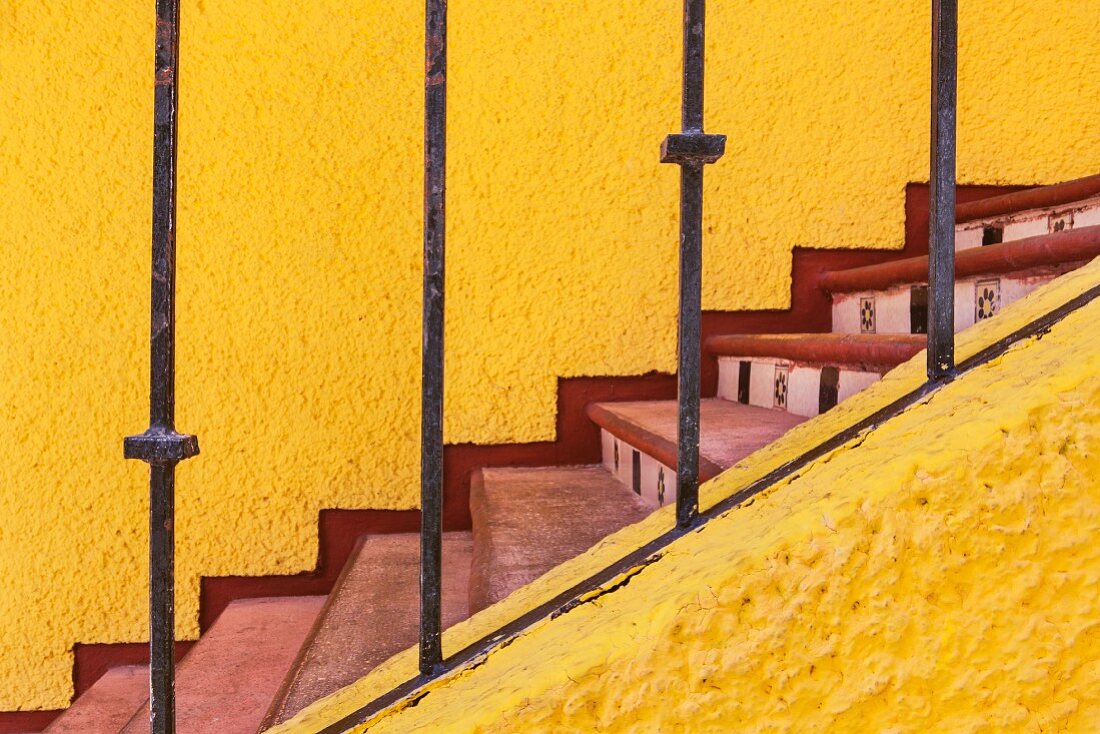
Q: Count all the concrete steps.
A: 8